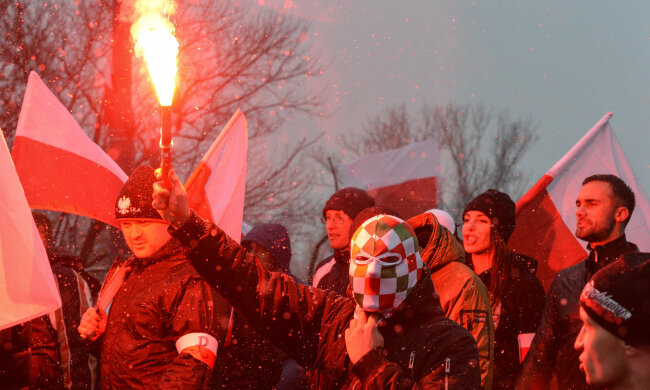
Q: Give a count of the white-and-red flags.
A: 5